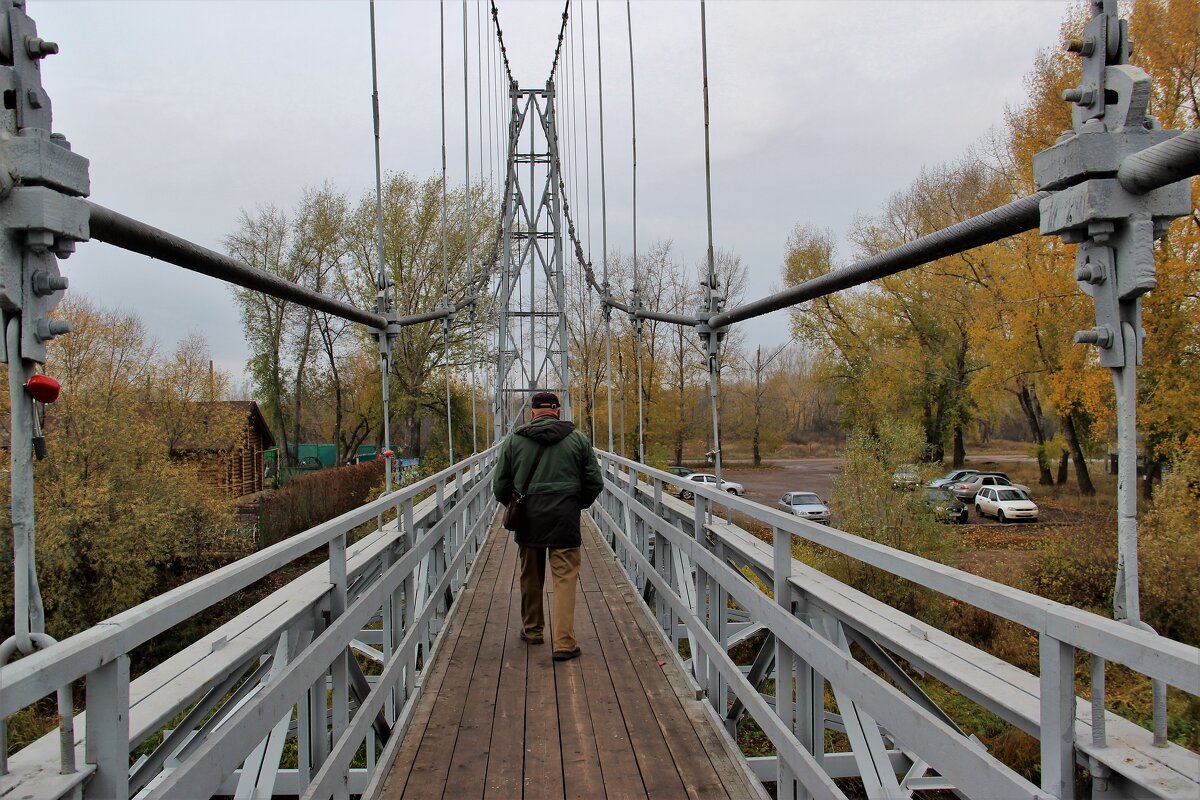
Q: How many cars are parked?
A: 9